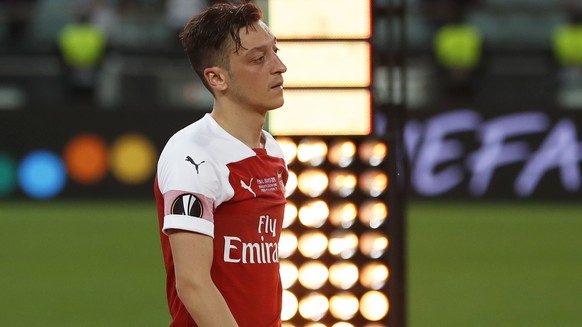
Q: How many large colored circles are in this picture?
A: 4